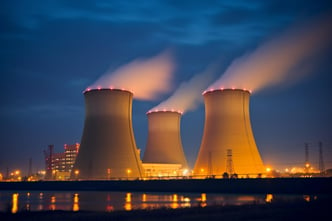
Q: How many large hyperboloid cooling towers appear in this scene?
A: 3